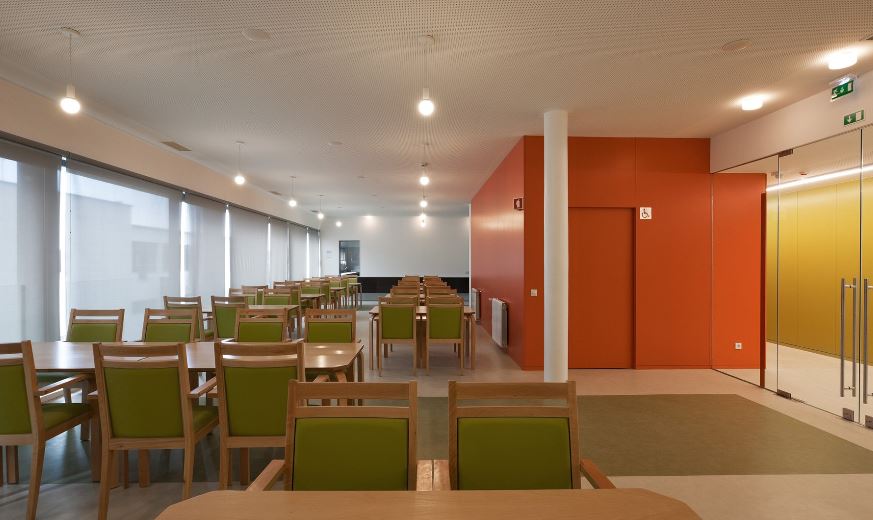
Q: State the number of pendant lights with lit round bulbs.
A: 10